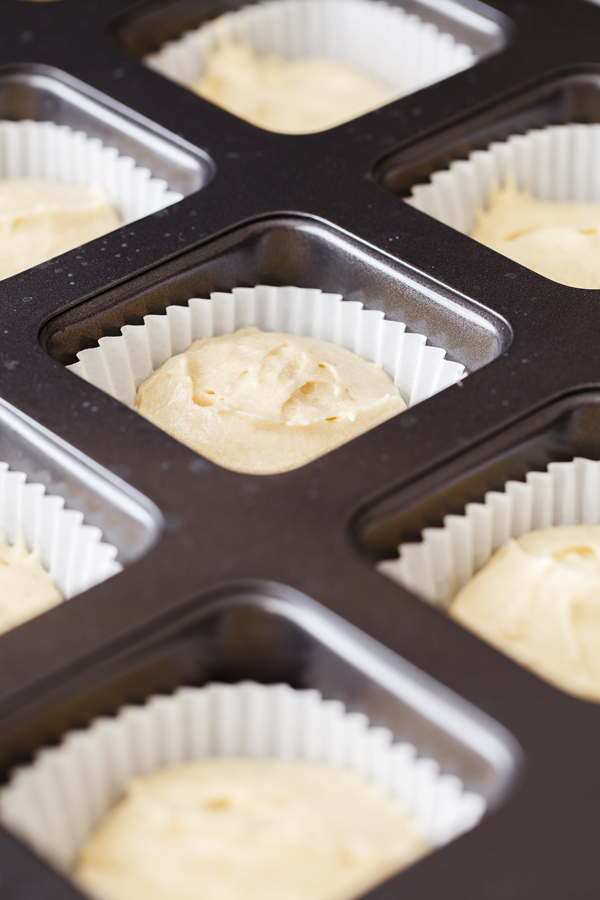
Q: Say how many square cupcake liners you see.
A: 7